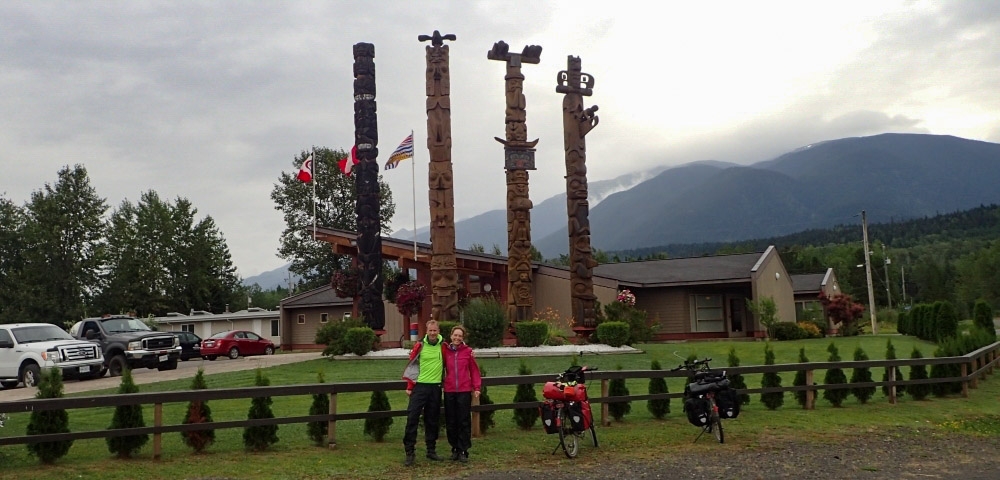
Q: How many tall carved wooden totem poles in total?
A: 4